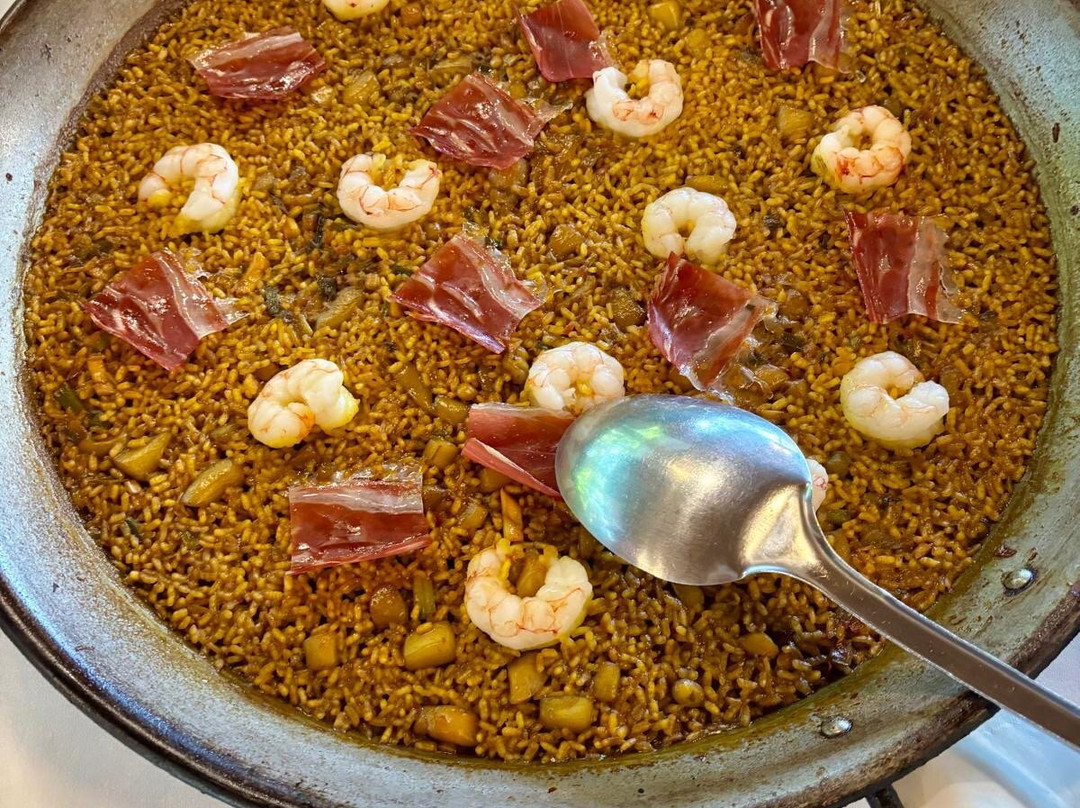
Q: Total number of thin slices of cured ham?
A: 10